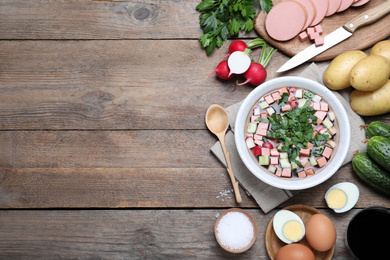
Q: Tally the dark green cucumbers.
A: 3